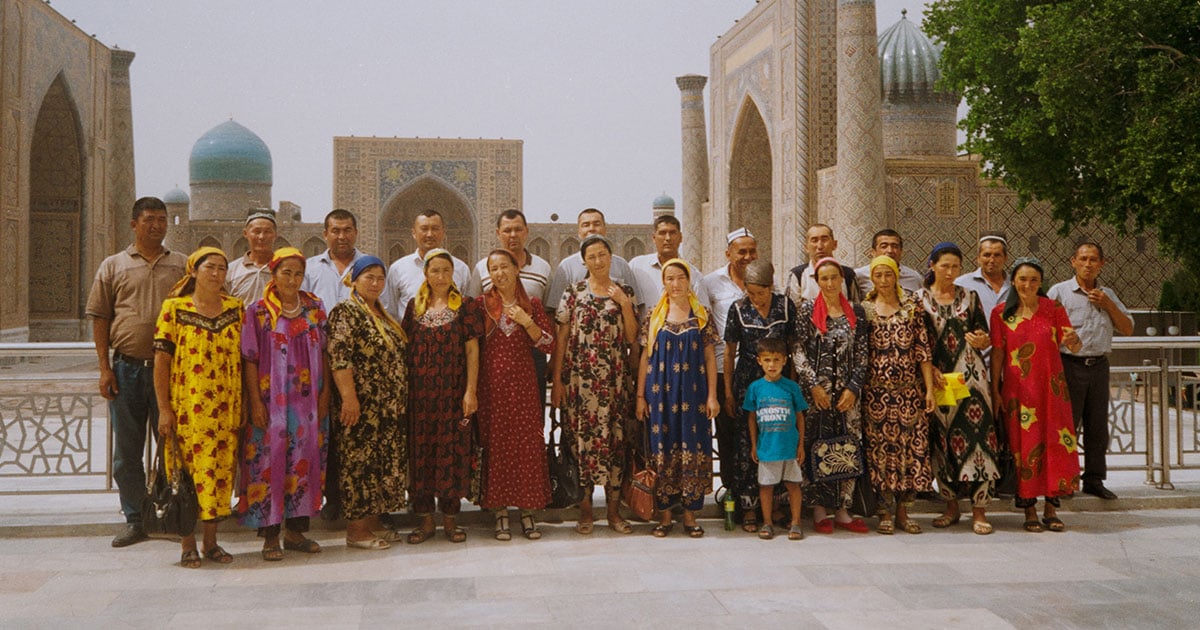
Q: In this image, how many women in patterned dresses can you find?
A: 12